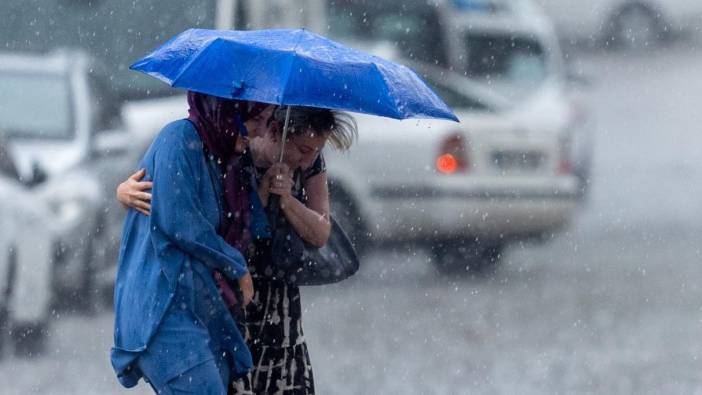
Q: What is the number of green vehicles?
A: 0